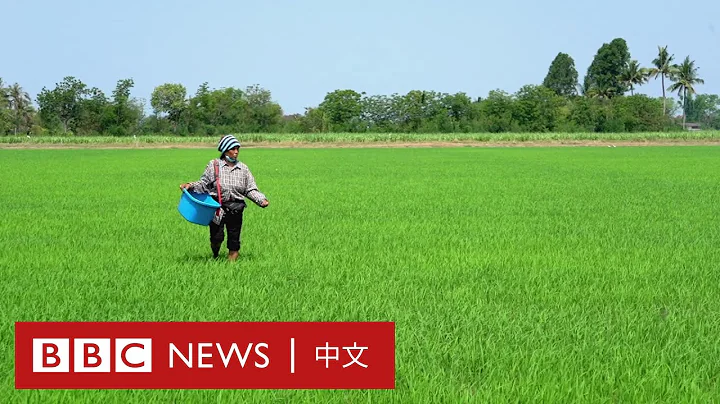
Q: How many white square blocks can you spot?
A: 3